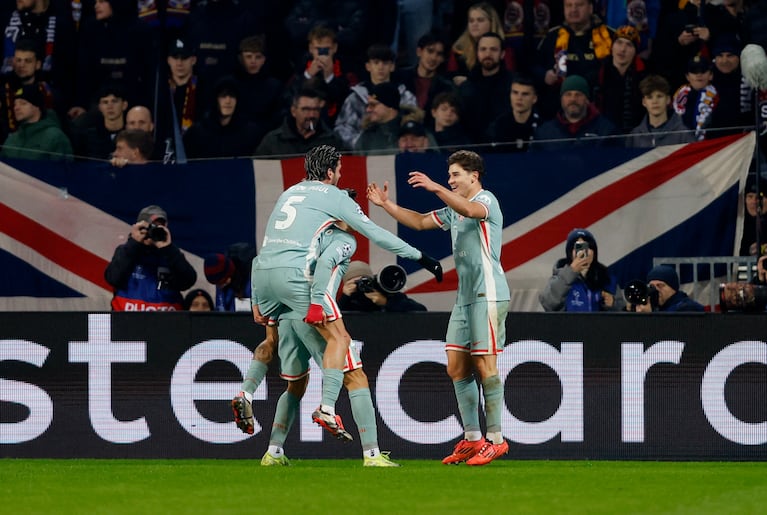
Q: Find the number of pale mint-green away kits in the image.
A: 3